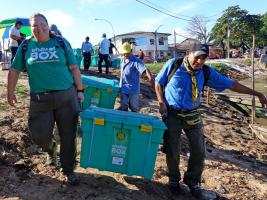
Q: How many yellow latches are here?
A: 4